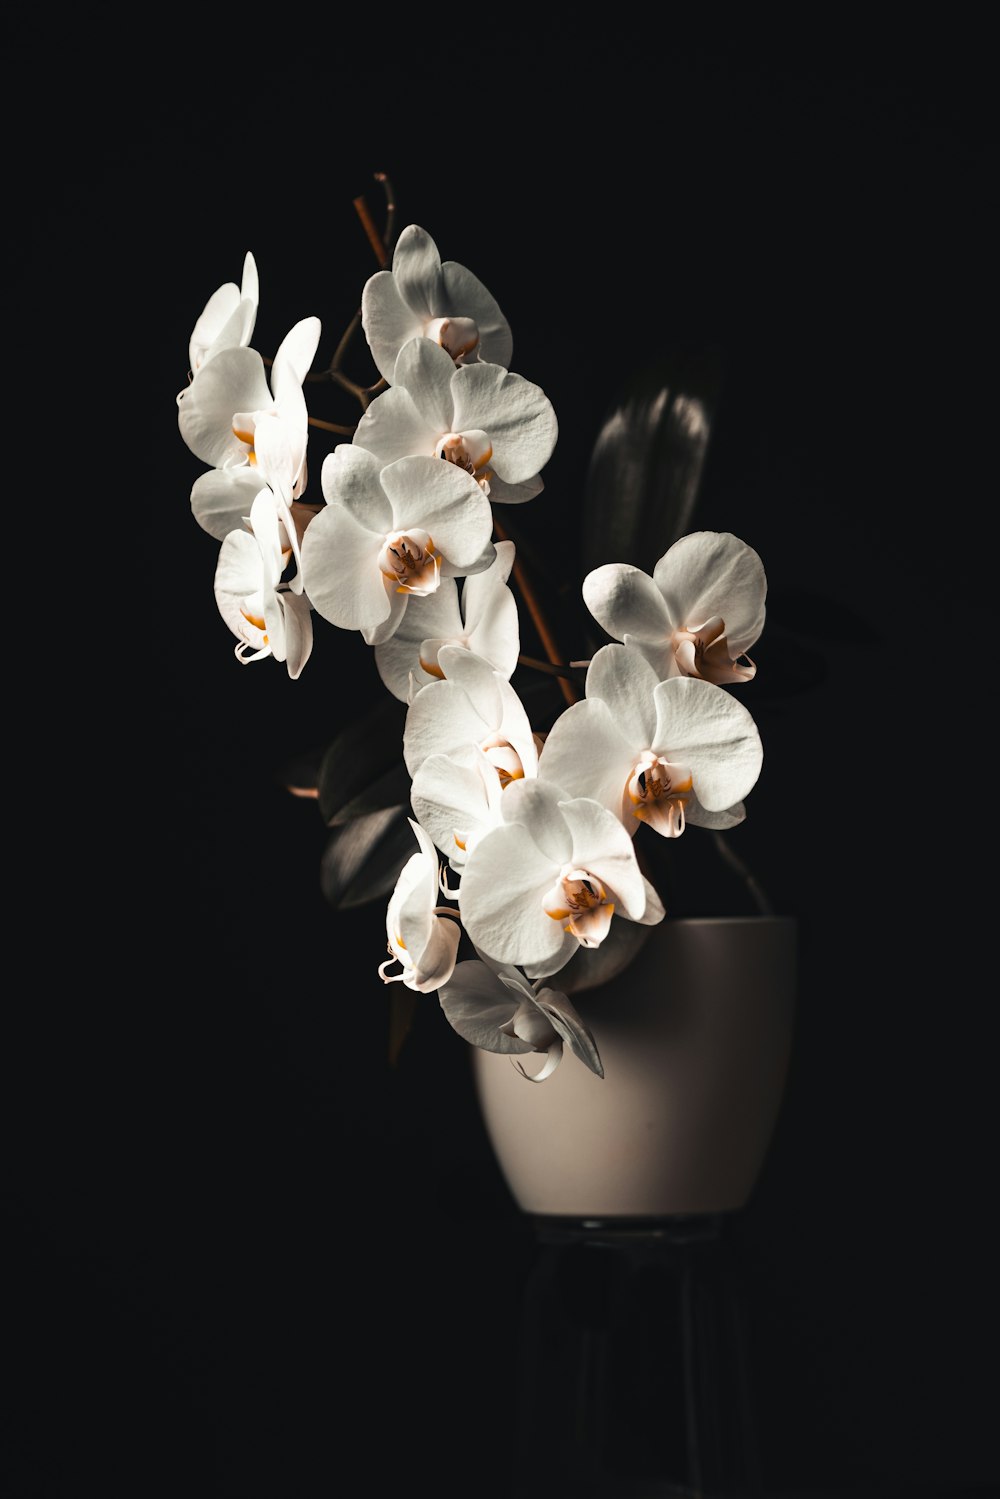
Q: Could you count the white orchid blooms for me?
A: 15